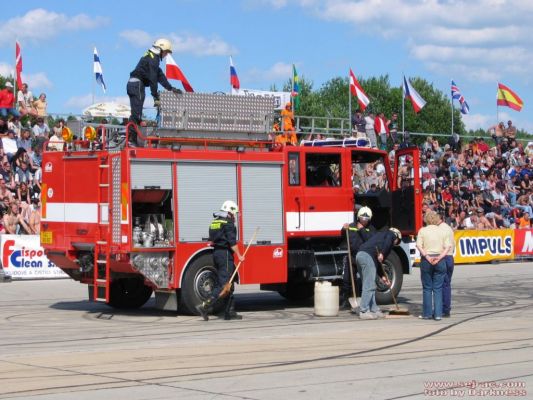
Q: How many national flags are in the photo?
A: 9